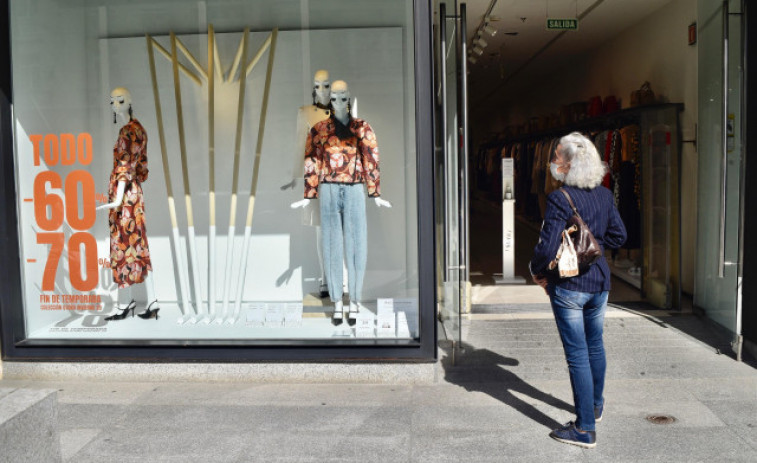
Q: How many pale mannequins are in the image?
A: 3